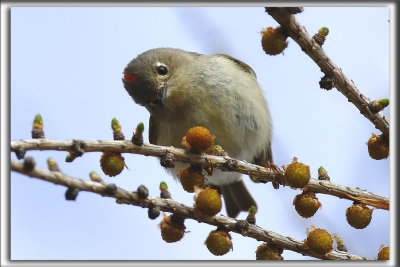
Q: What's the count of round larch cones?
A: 14